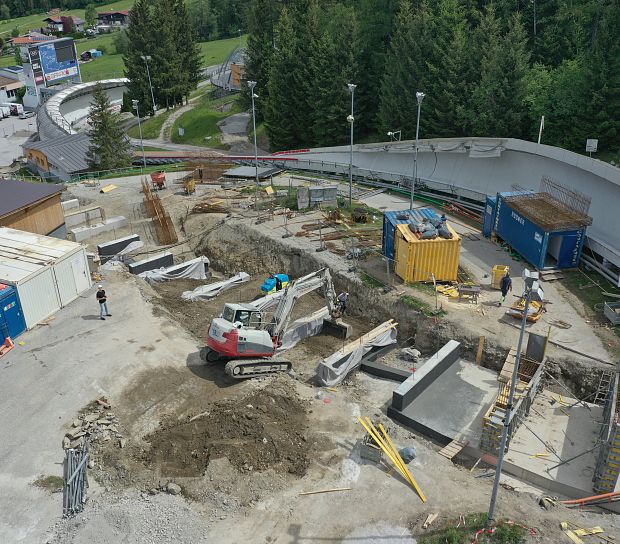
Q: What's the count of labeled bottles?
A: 0